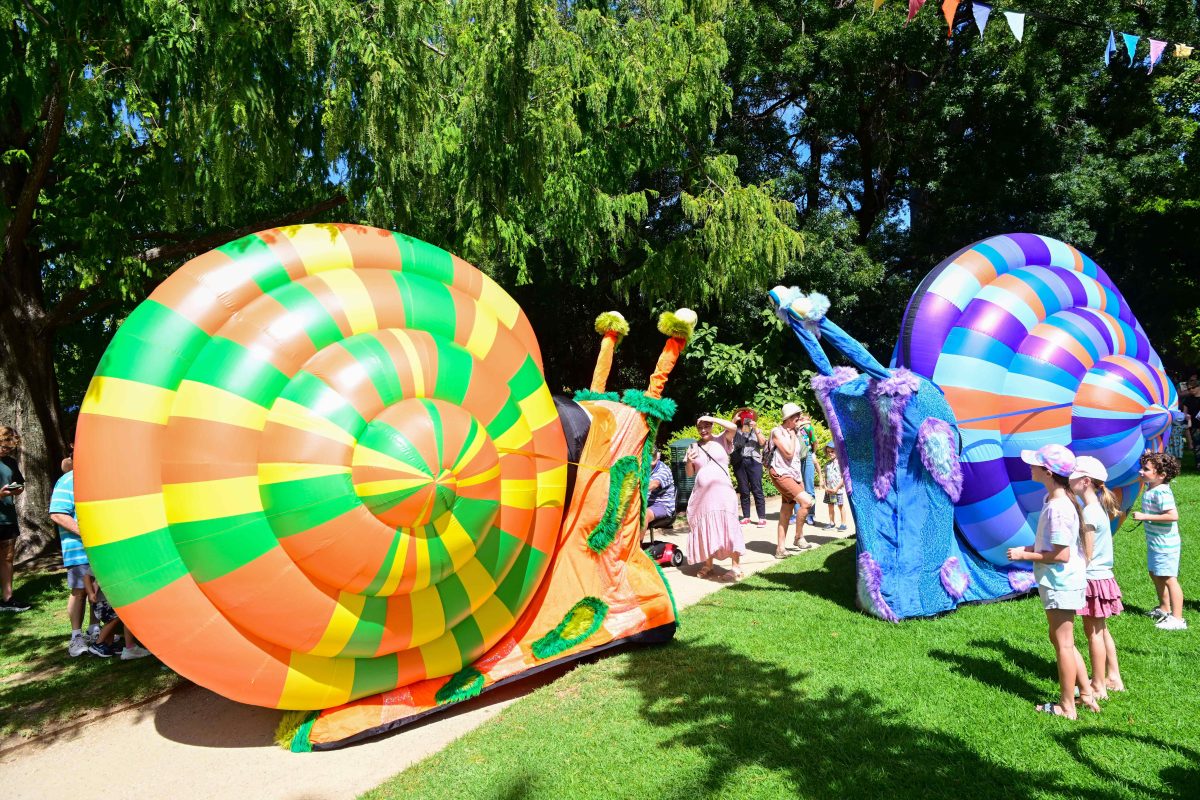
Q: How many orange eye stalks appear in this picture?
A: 2